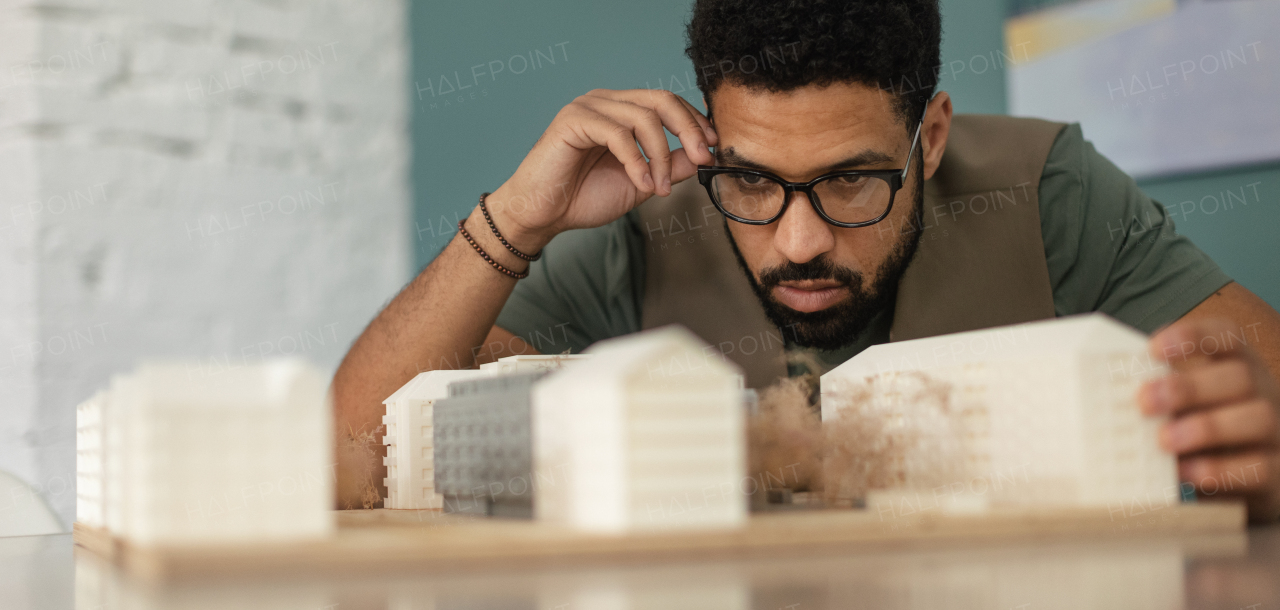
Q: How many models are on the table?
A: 5